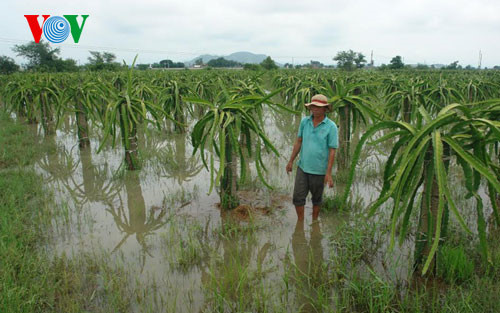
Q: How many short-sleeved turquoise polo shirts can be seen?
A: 1